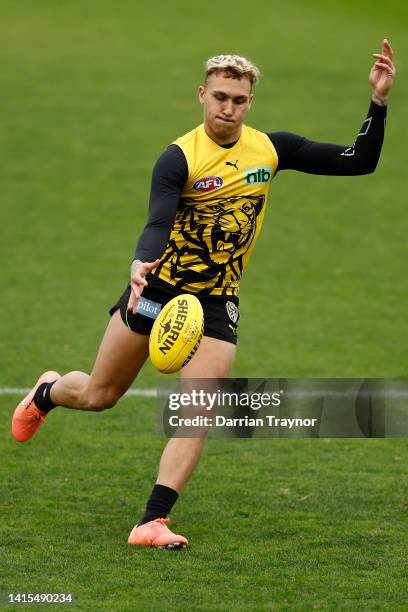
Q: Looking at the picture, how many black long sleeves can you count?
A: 2